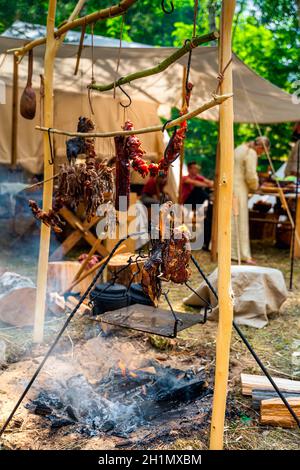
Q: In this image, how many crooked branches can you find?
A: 3